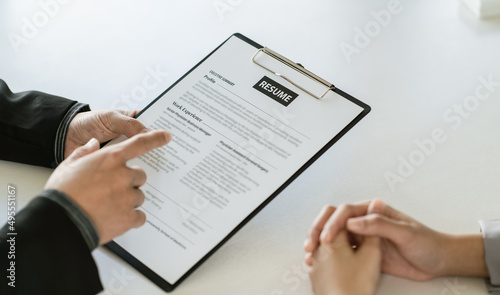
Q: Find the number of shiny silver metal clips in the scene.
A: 1